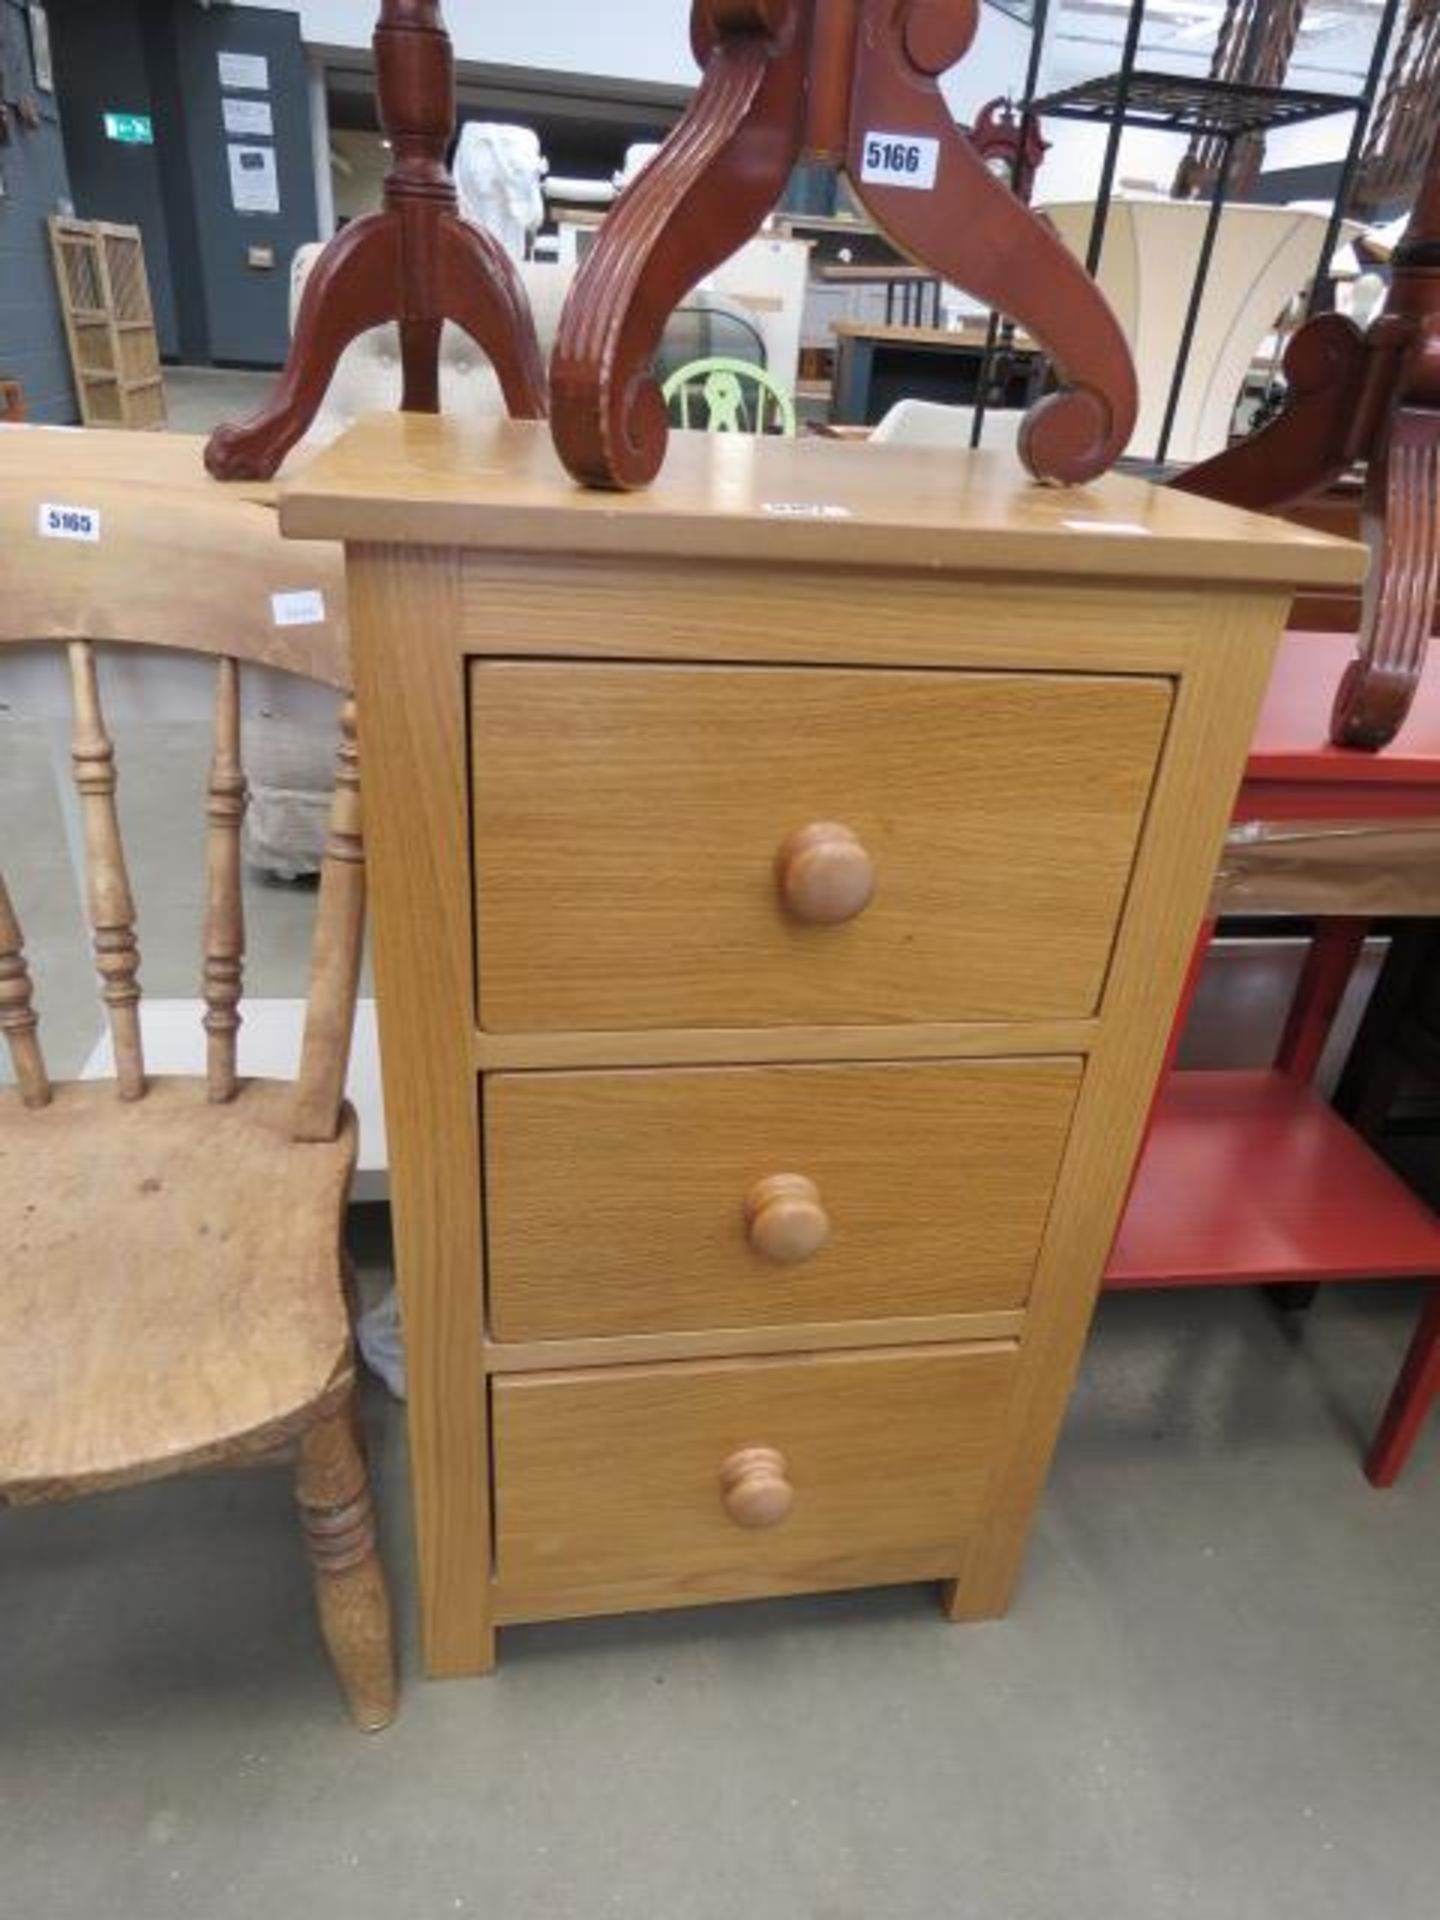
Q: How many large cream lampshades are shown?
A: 1